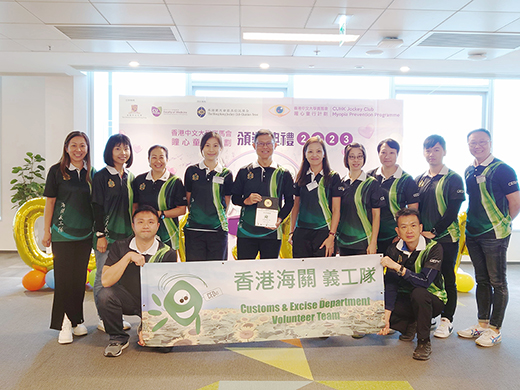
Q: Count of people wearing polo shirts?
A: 12